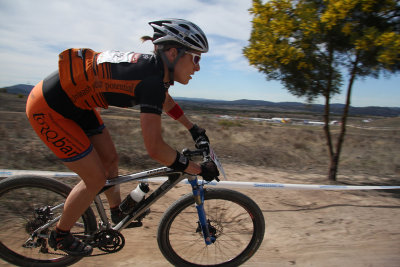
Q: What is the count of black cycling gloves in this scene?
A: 2